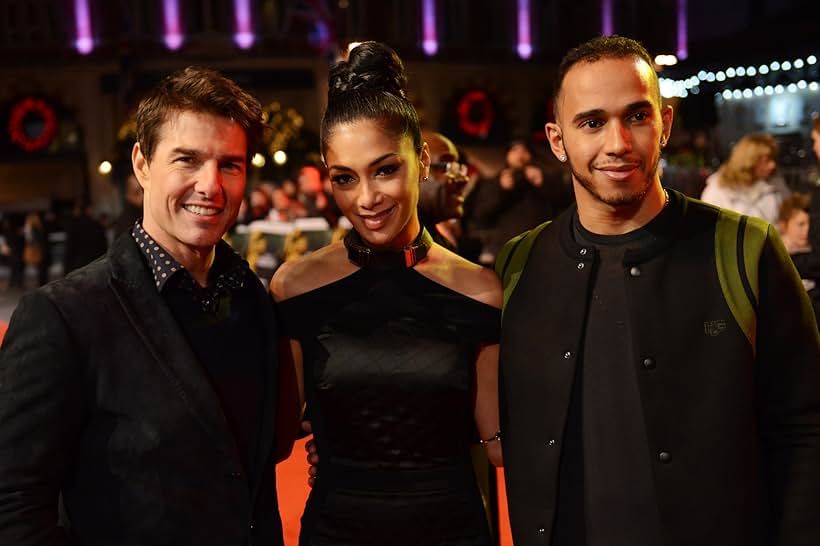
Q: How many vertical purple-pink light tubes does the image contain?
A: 7